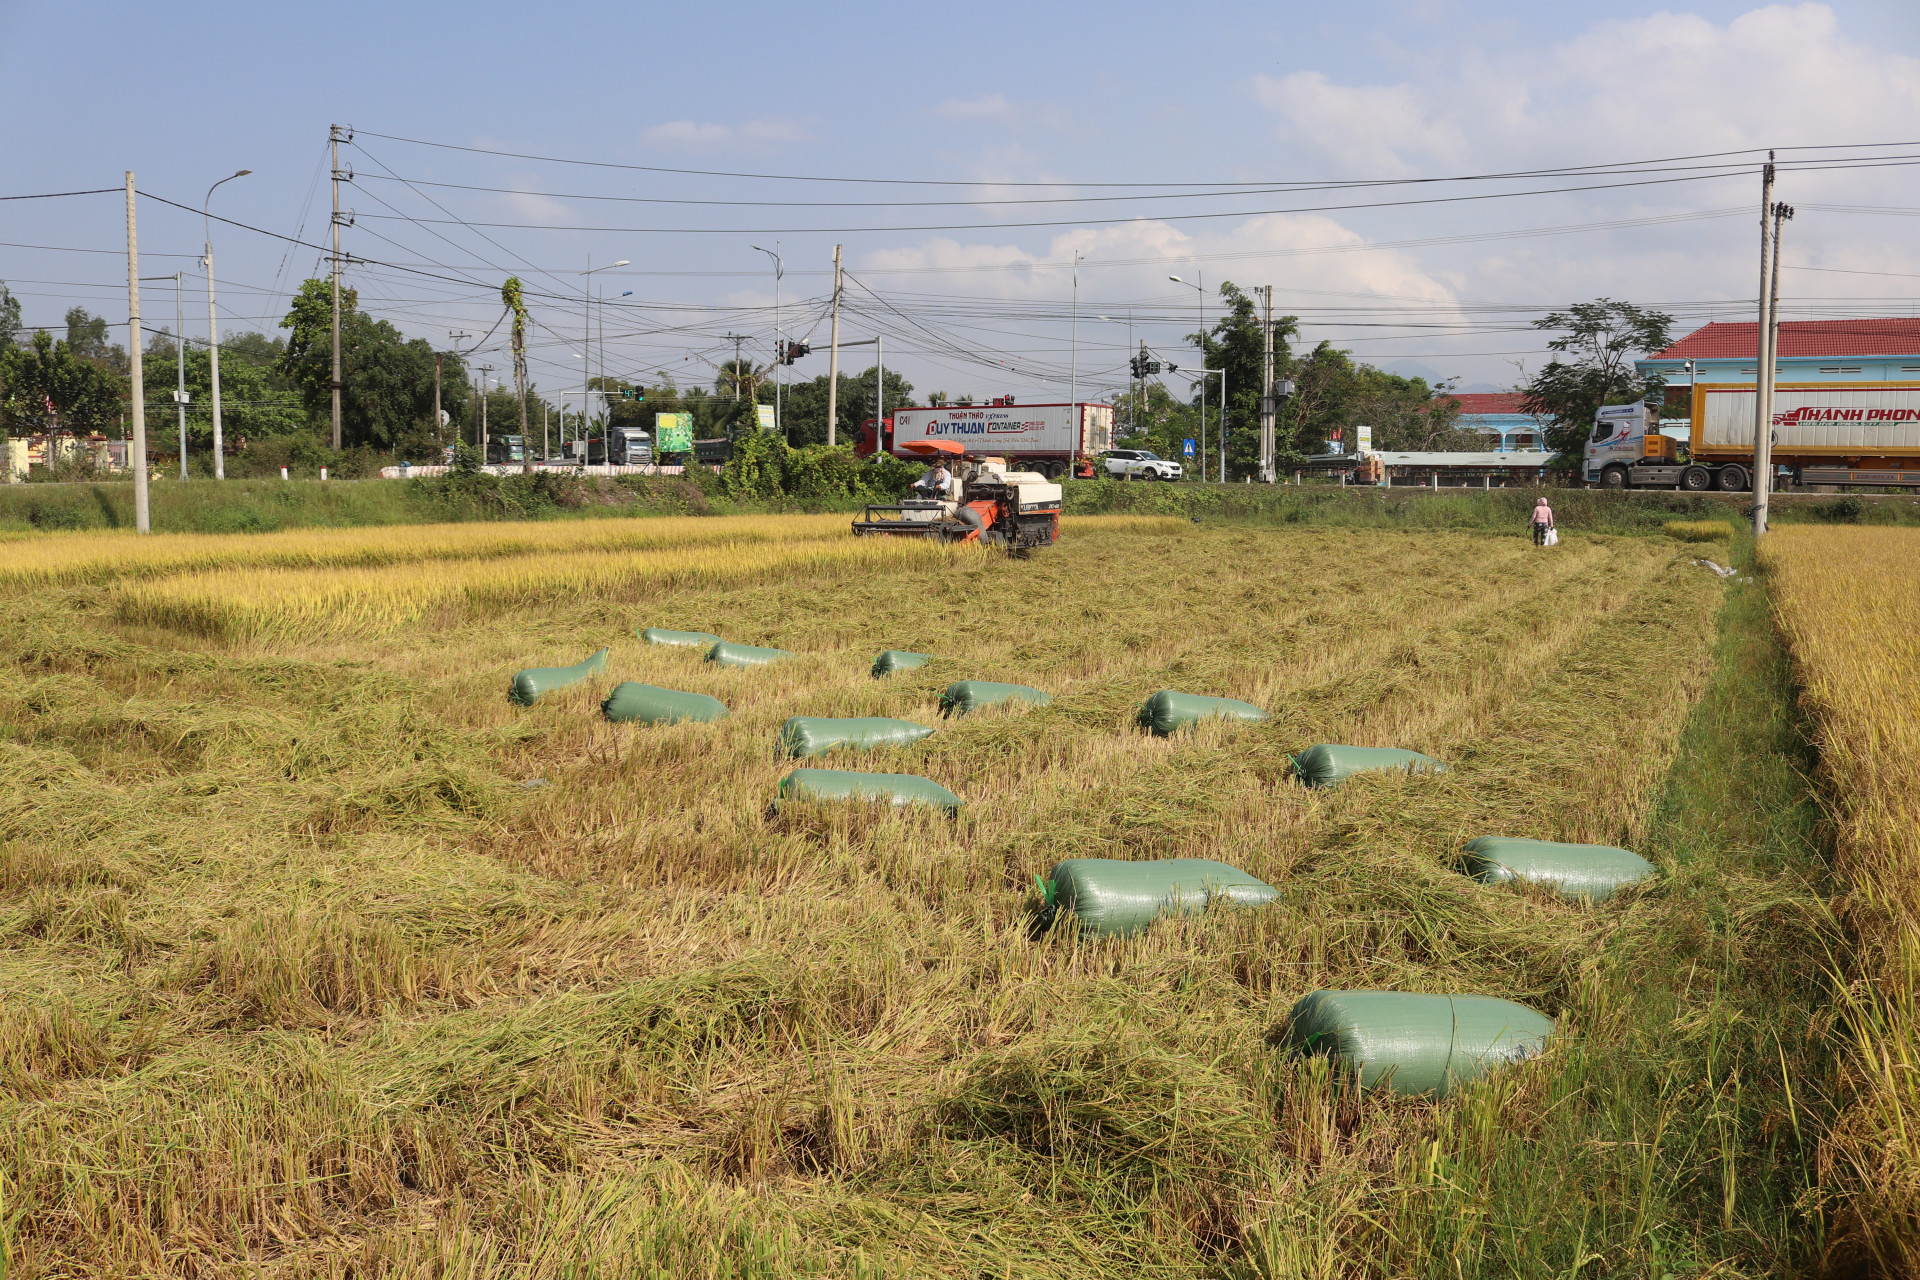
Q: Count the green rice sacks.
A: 13